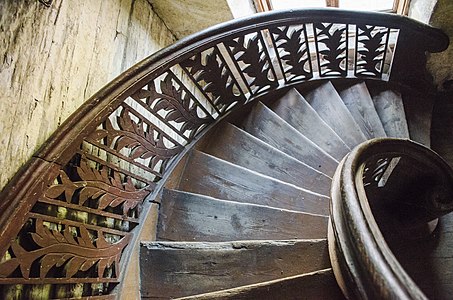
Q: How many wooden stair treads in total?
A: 11